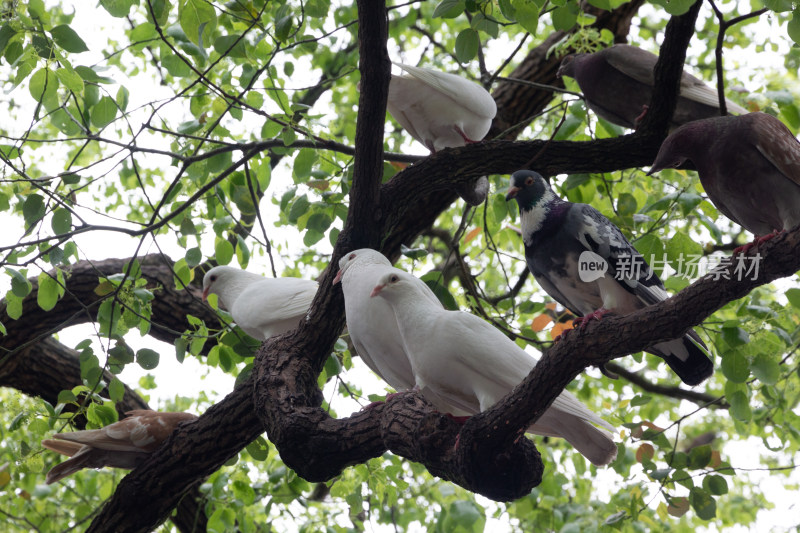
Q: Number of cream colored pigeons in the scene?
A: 4